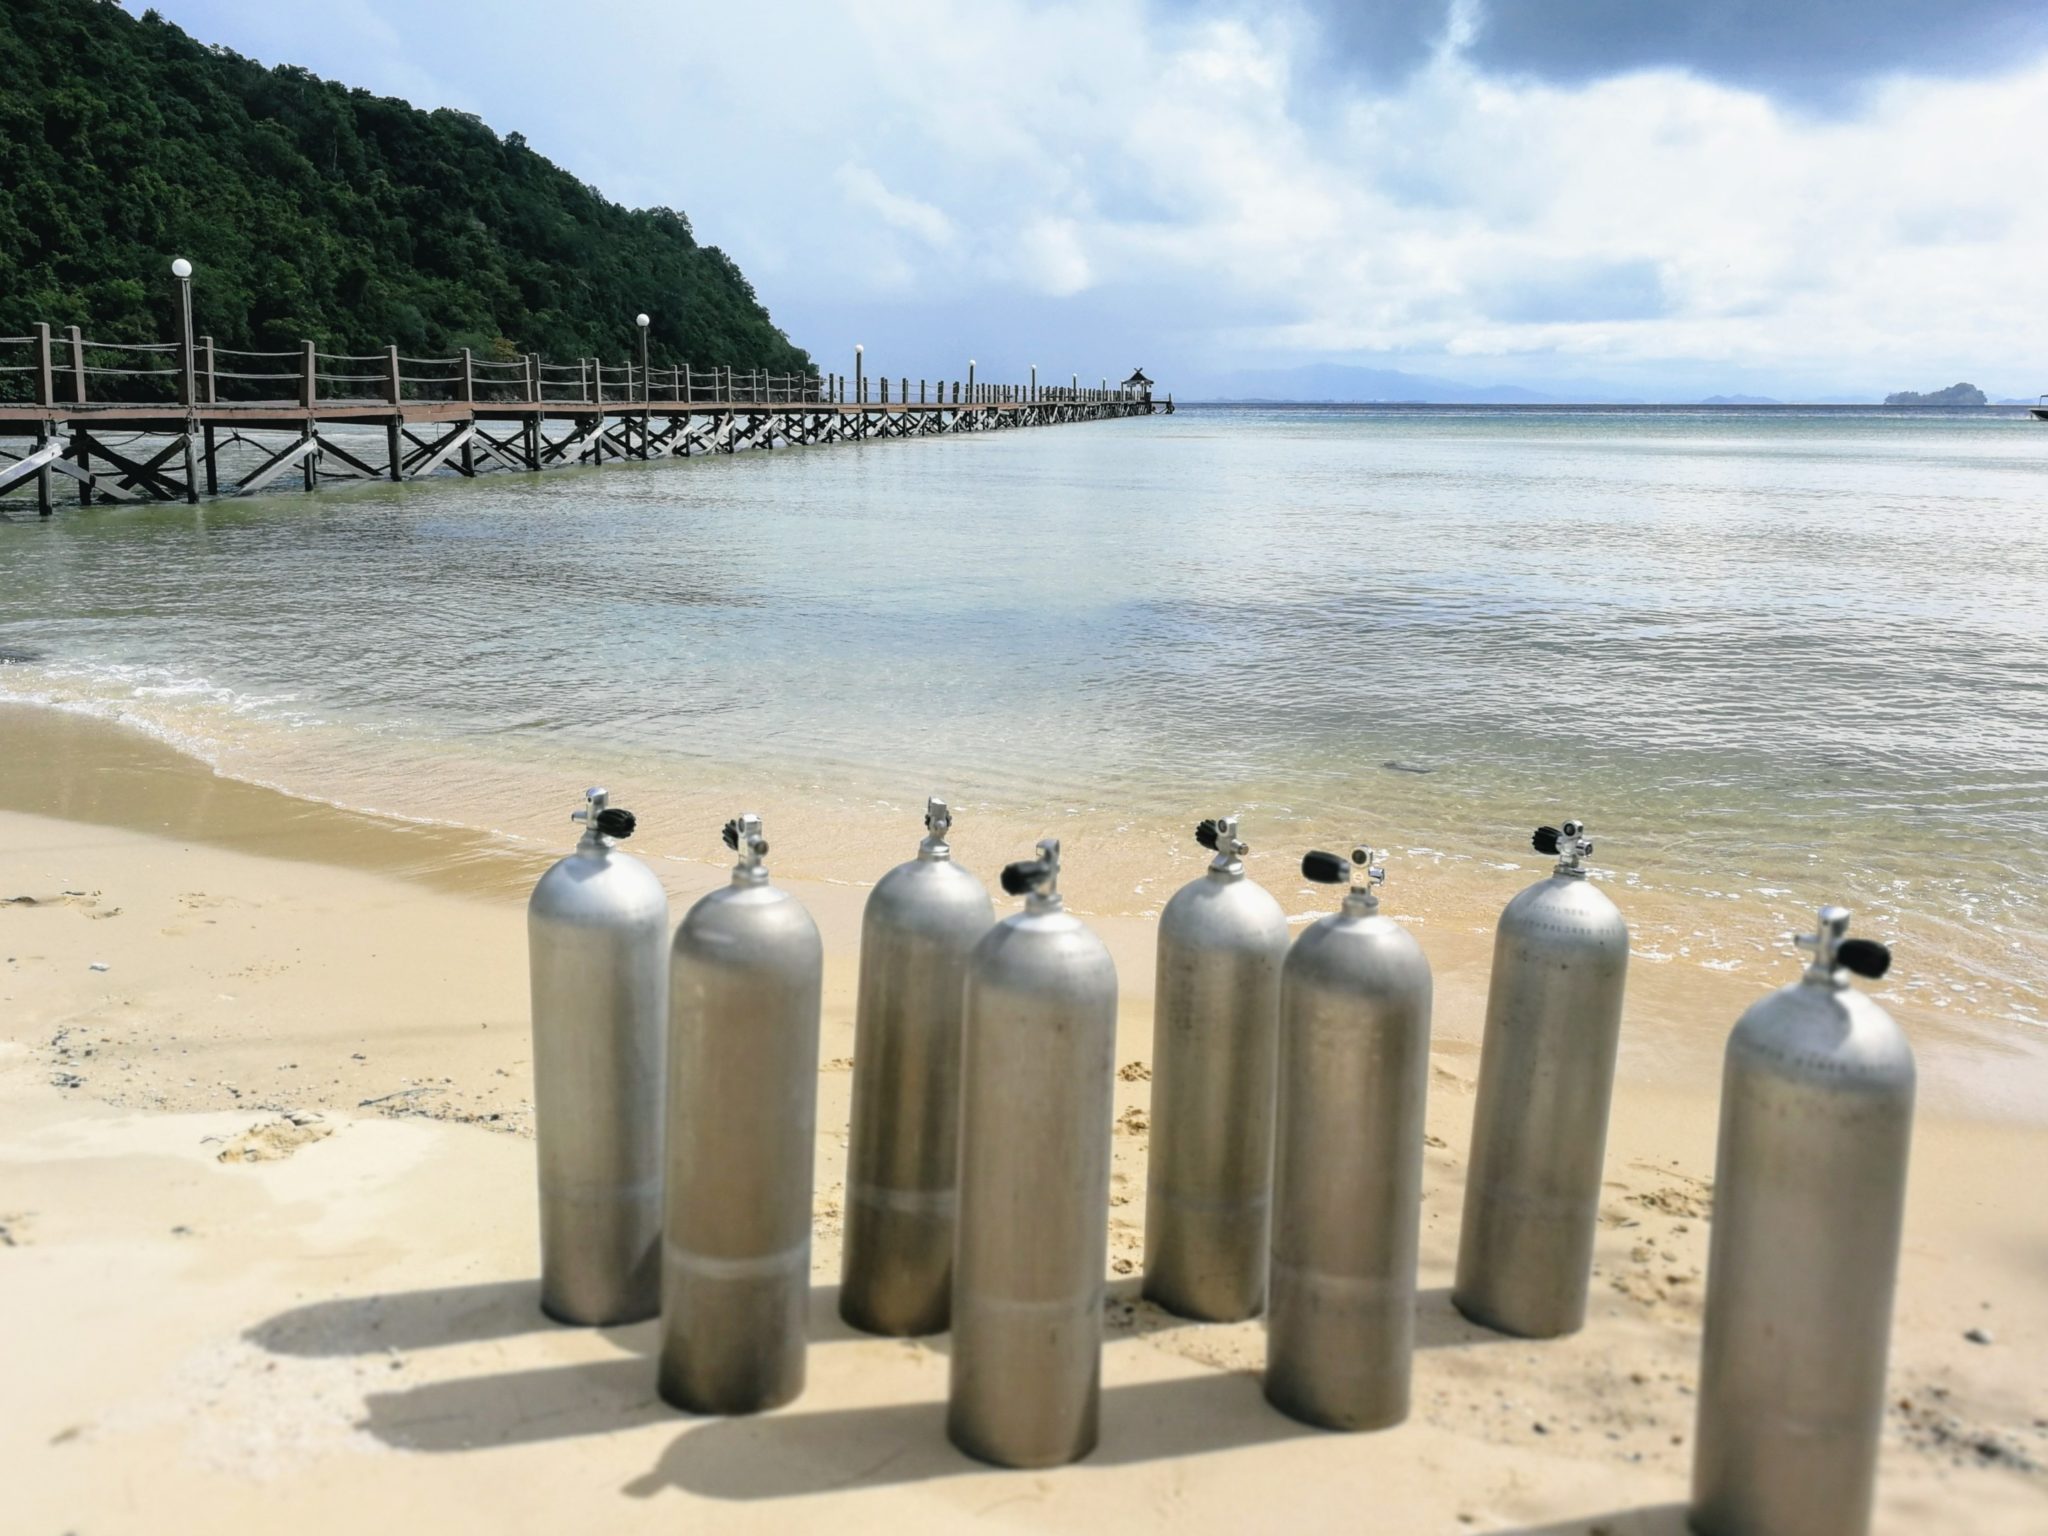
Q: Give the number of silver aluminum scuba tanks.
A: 8